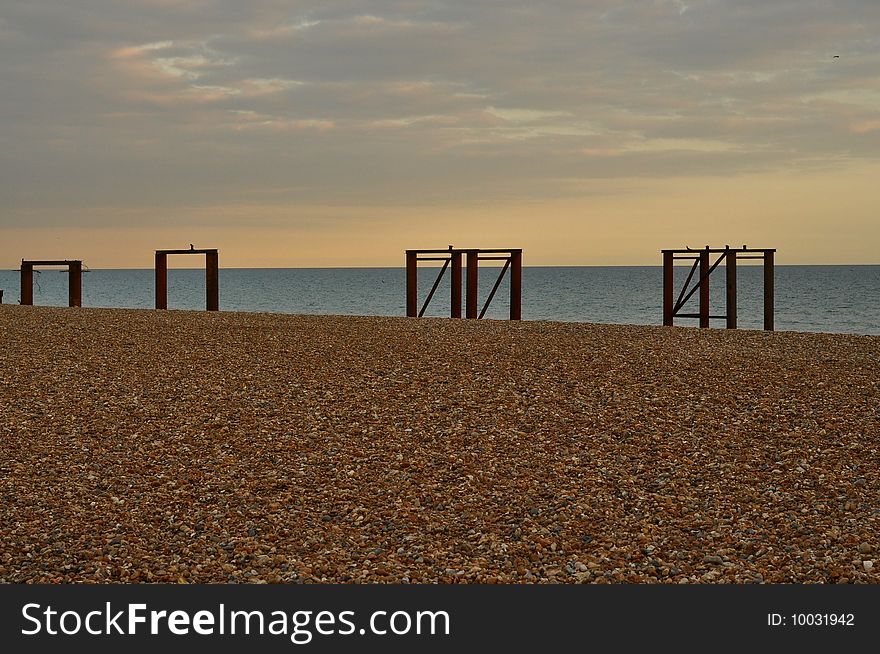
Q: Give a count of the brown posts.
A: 12